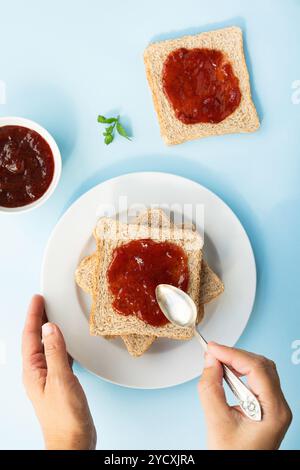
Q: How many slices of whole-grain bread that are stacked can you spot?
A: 3